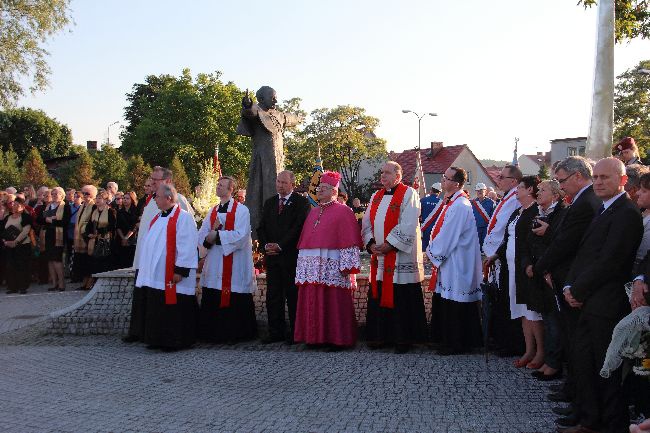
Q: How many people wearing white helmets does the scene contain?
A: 2